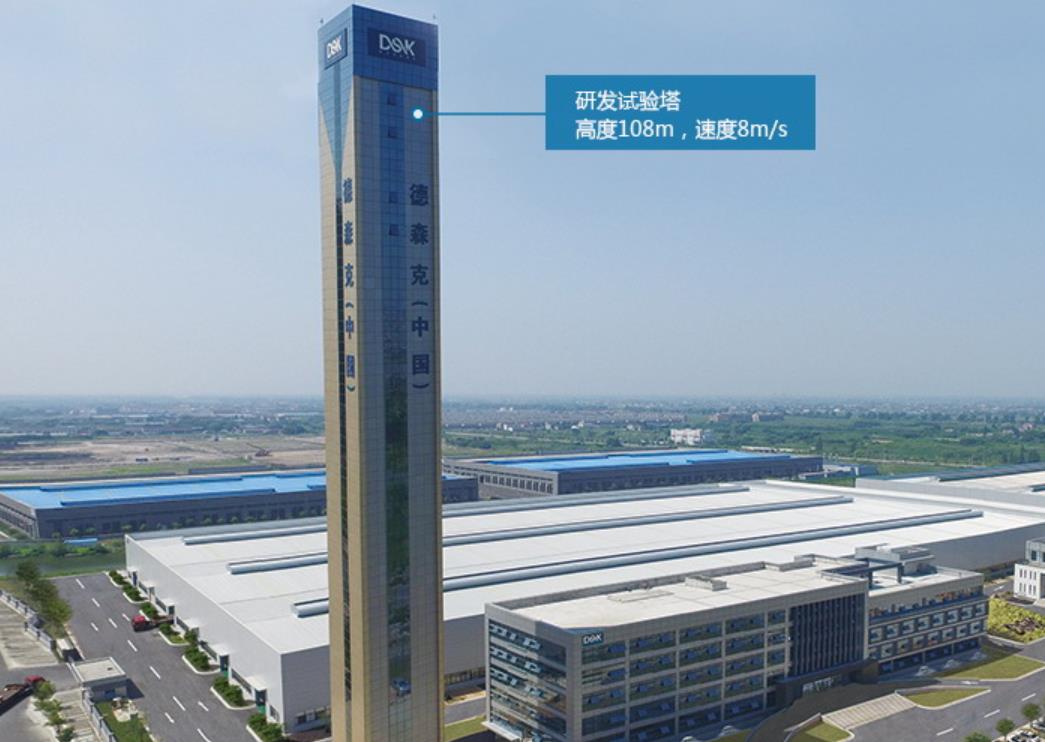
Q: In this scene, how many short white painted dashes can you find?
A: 14